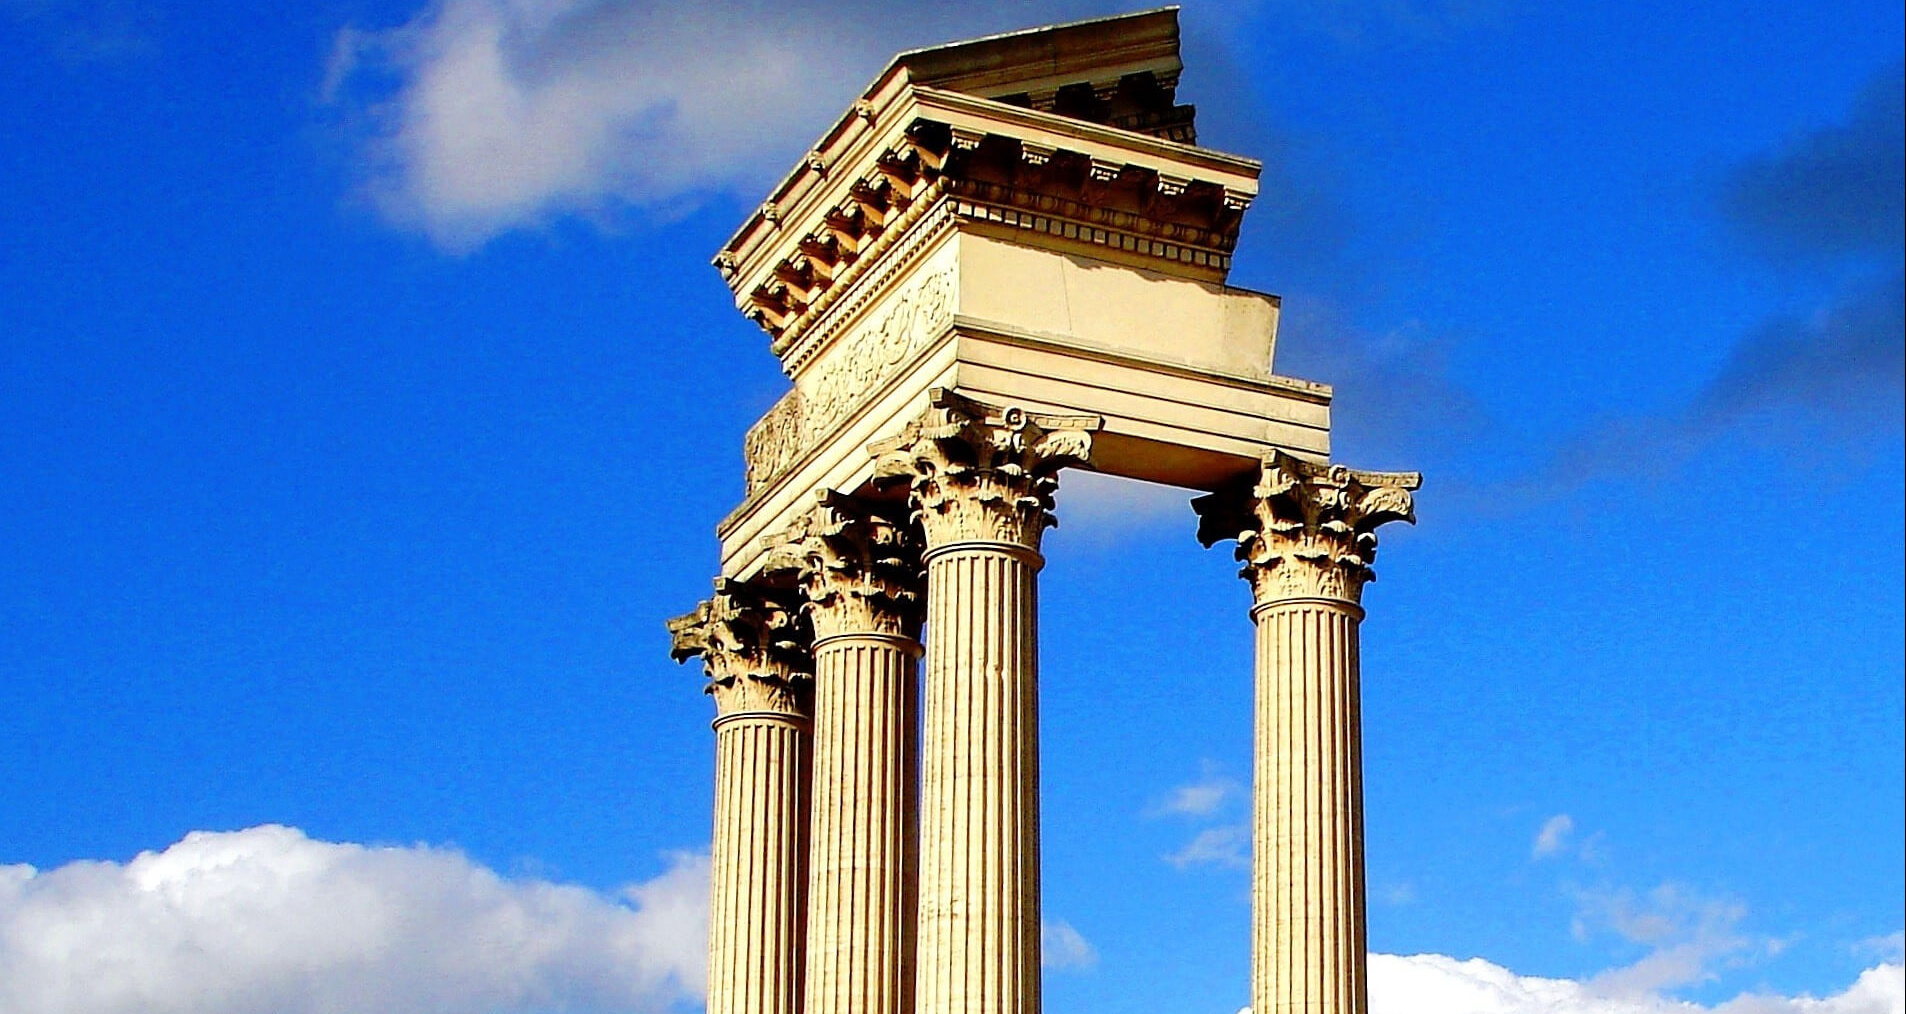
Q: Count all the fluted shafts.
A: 4